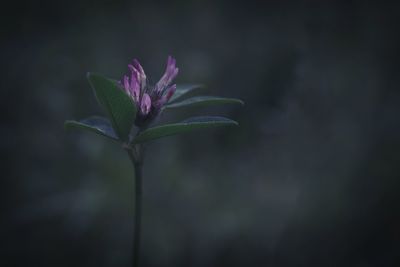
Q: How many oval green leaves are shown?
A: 5